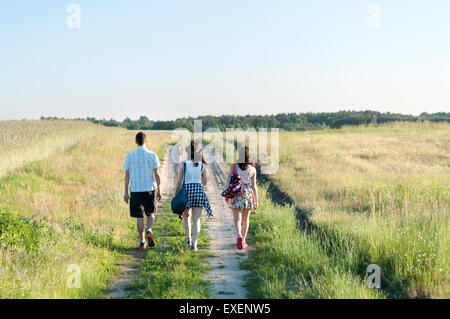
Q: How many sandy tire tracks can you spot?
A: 2